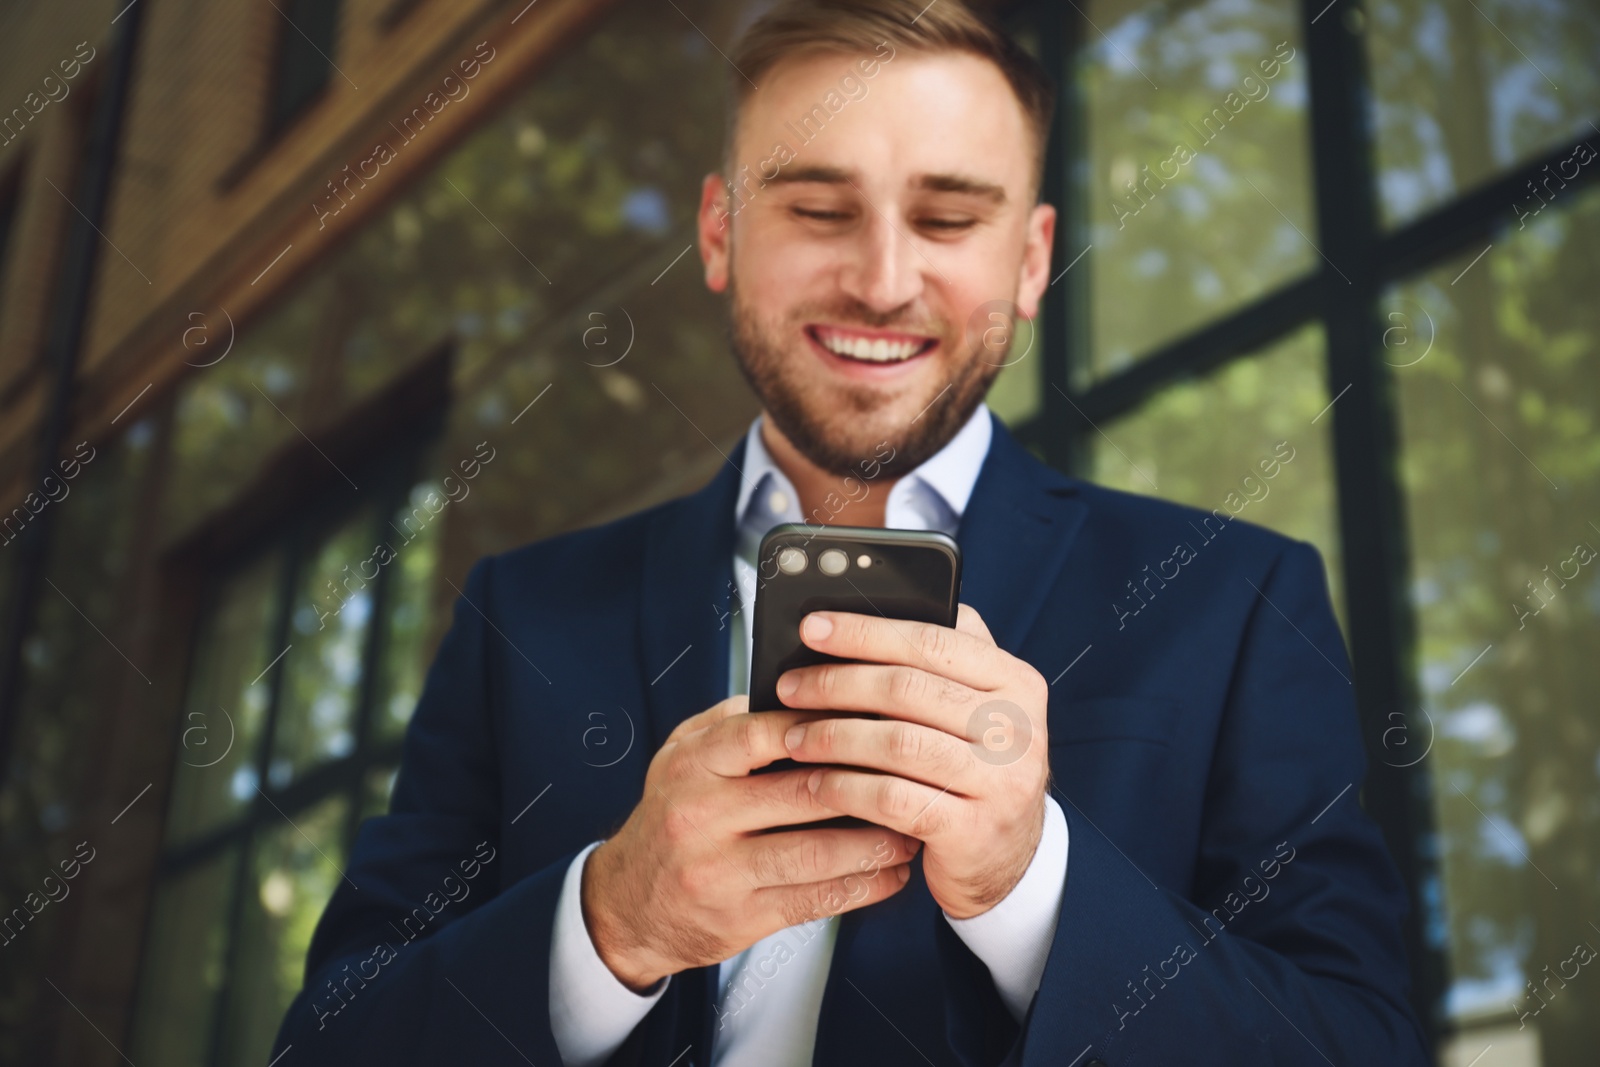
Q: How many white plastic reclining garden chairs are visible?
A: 0